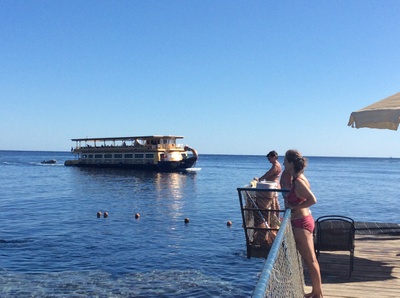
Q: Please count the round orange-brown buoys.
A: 5